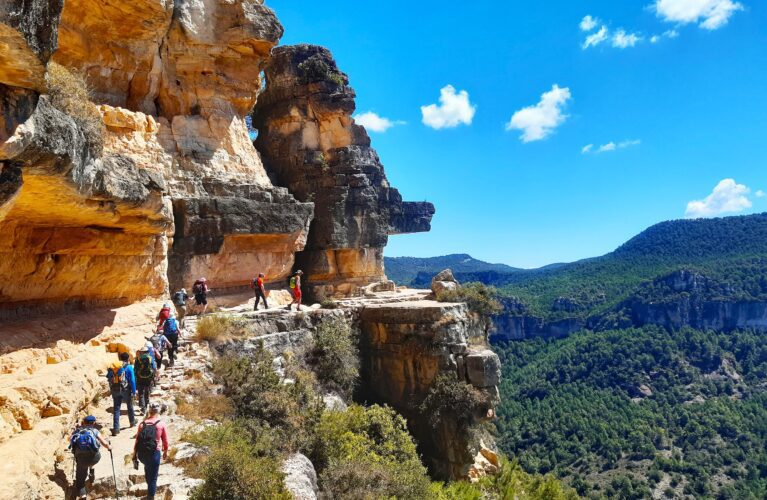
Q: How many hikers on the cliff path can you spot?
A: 12